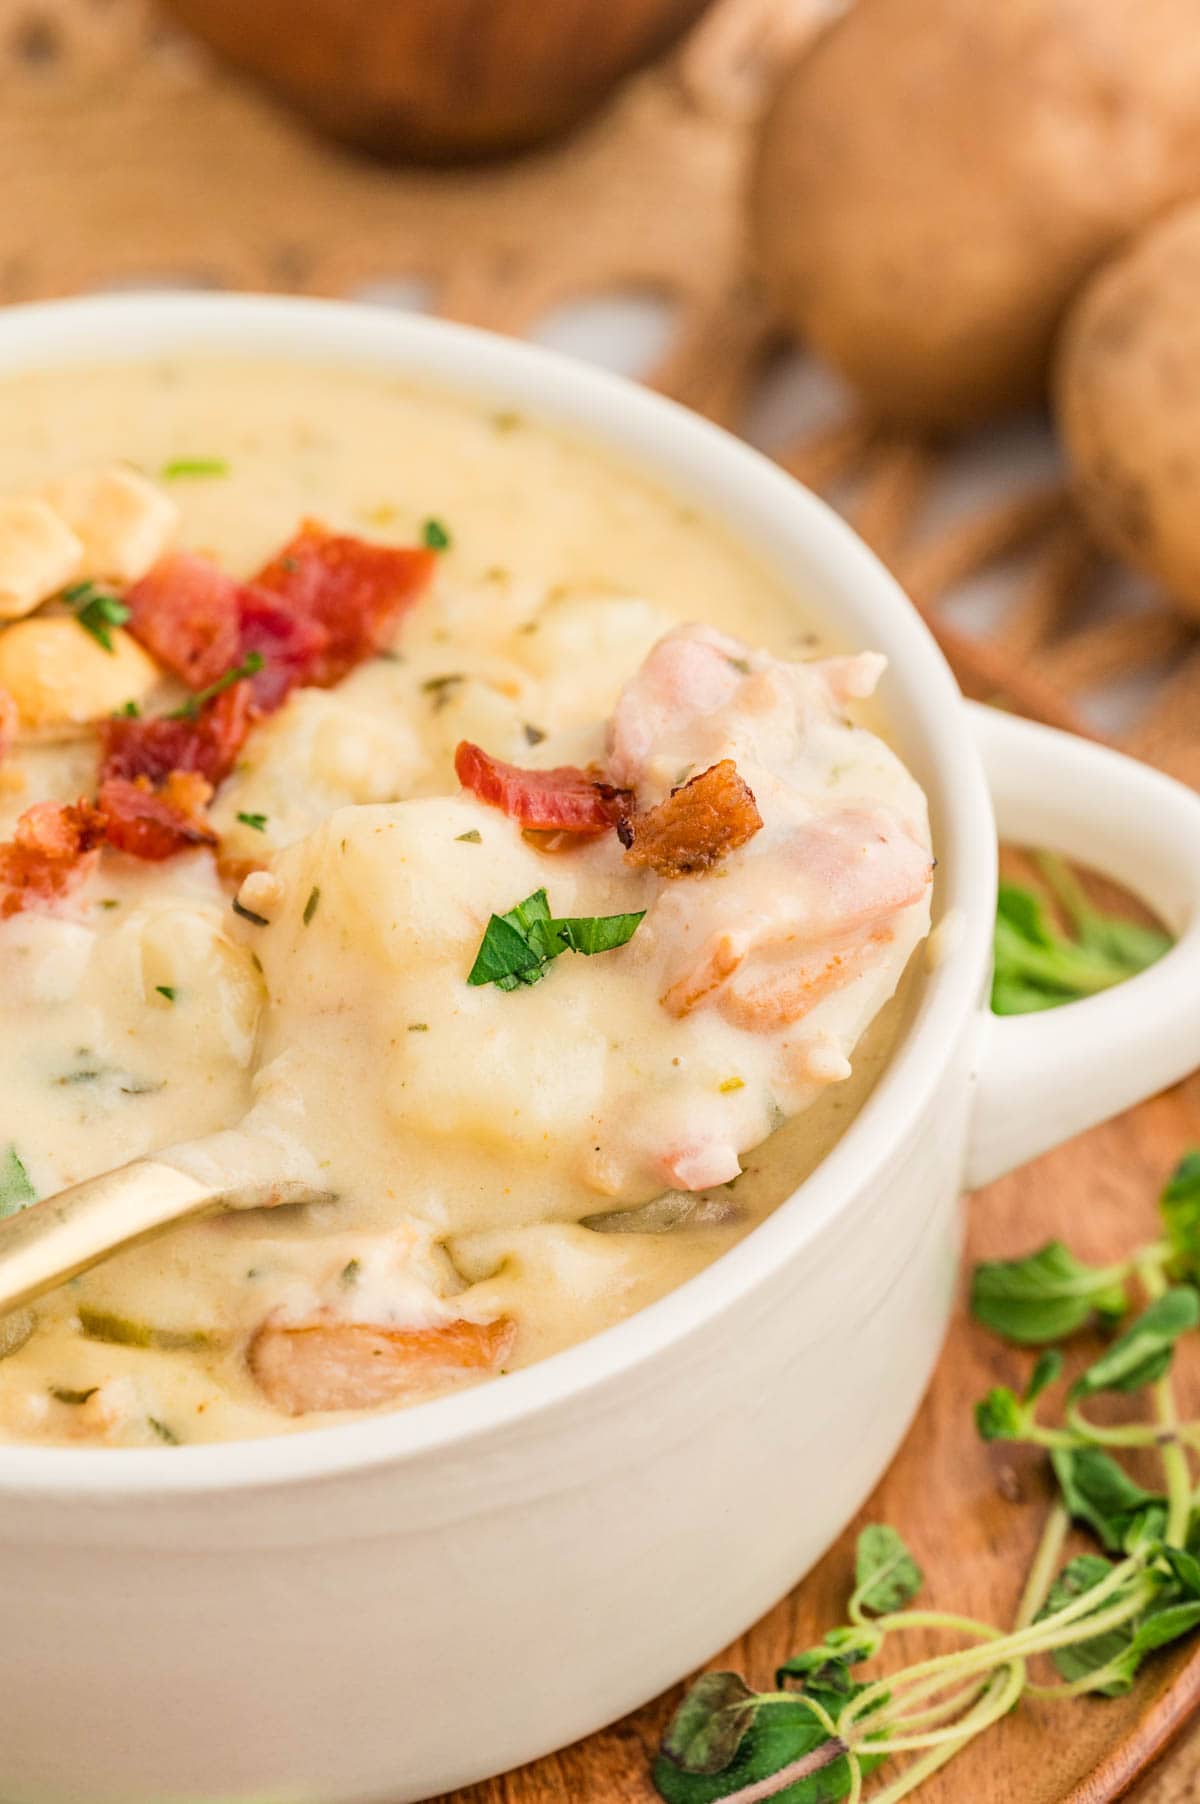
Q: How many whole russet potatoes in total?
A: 2